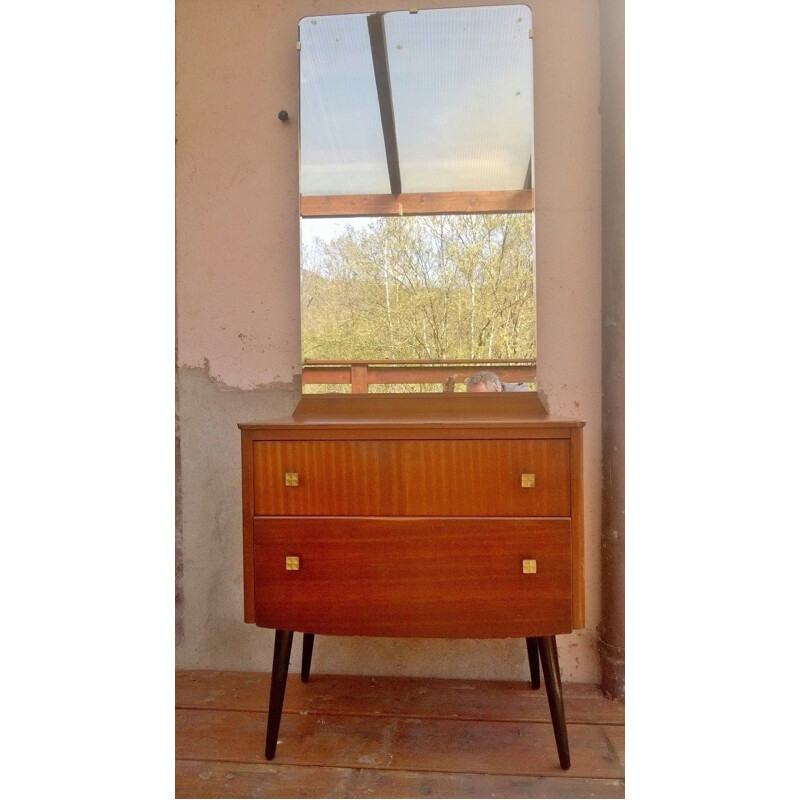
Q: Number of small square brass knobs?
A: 4